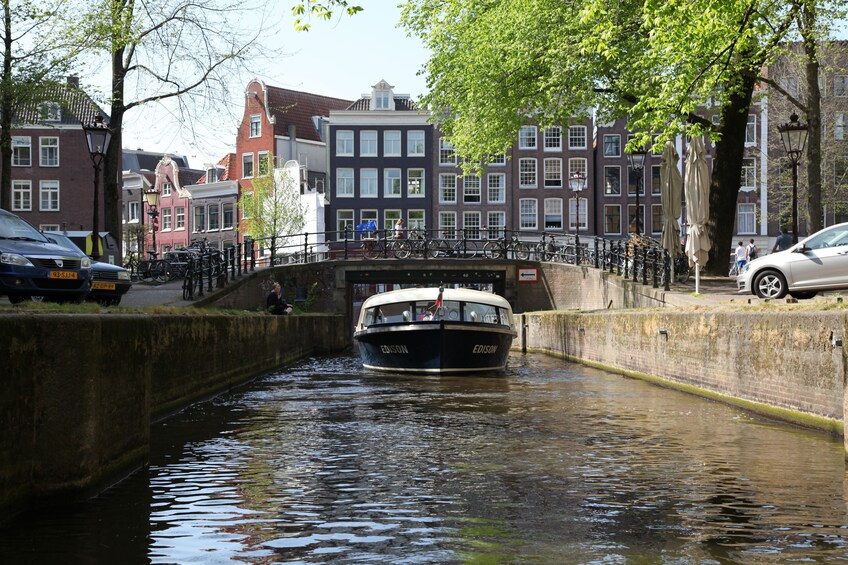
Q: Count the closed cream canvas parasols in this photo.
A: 2